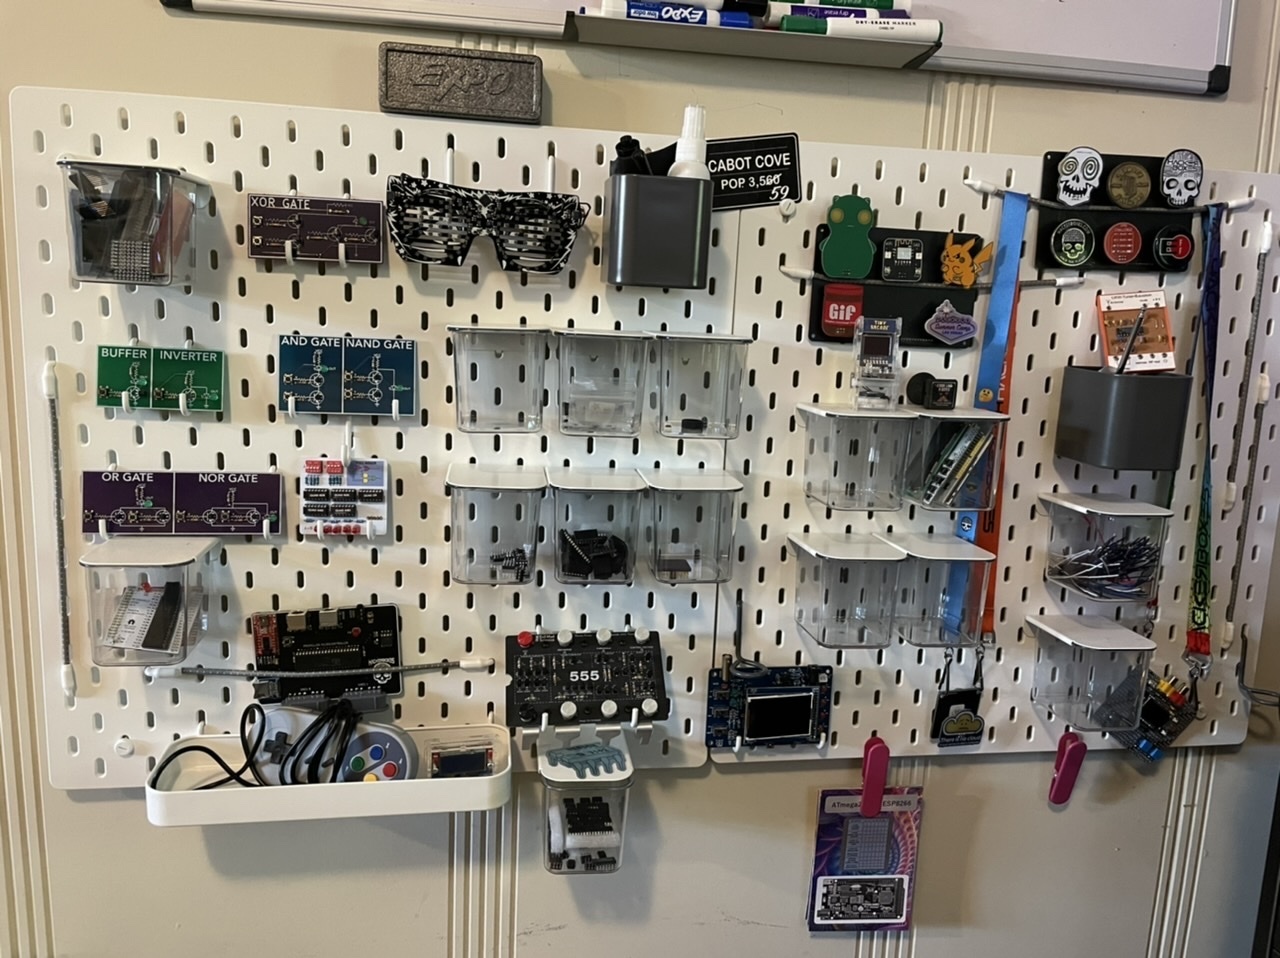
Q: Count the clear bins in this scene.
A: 15